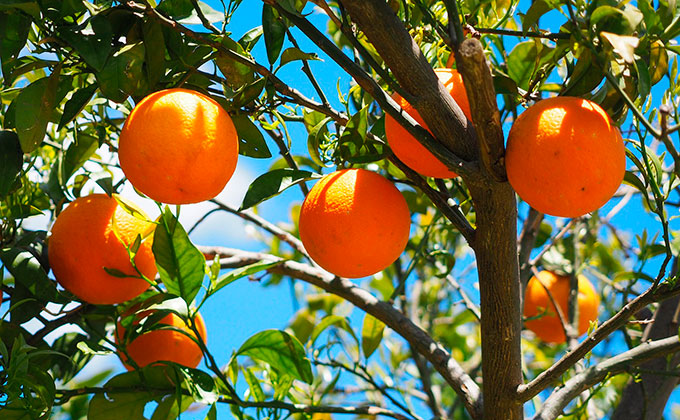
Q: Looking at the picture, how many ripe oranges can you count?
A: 7